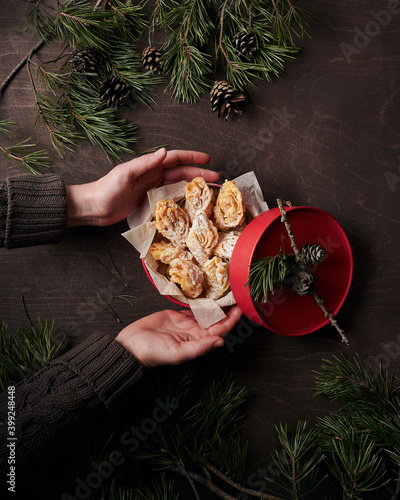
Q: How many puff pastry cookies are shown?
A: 8